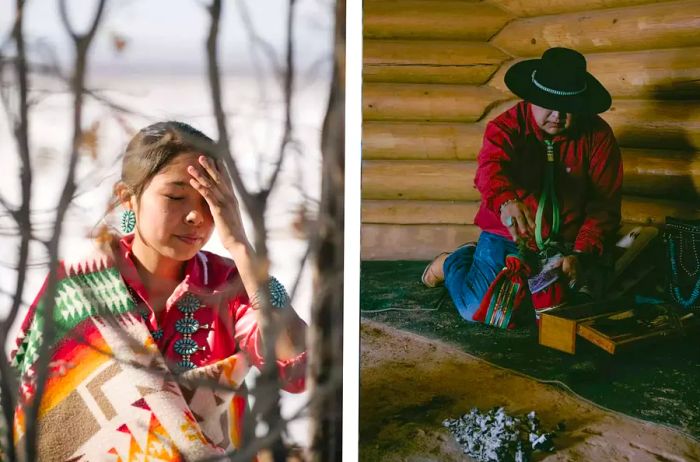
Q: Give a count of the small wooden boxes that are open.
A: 1